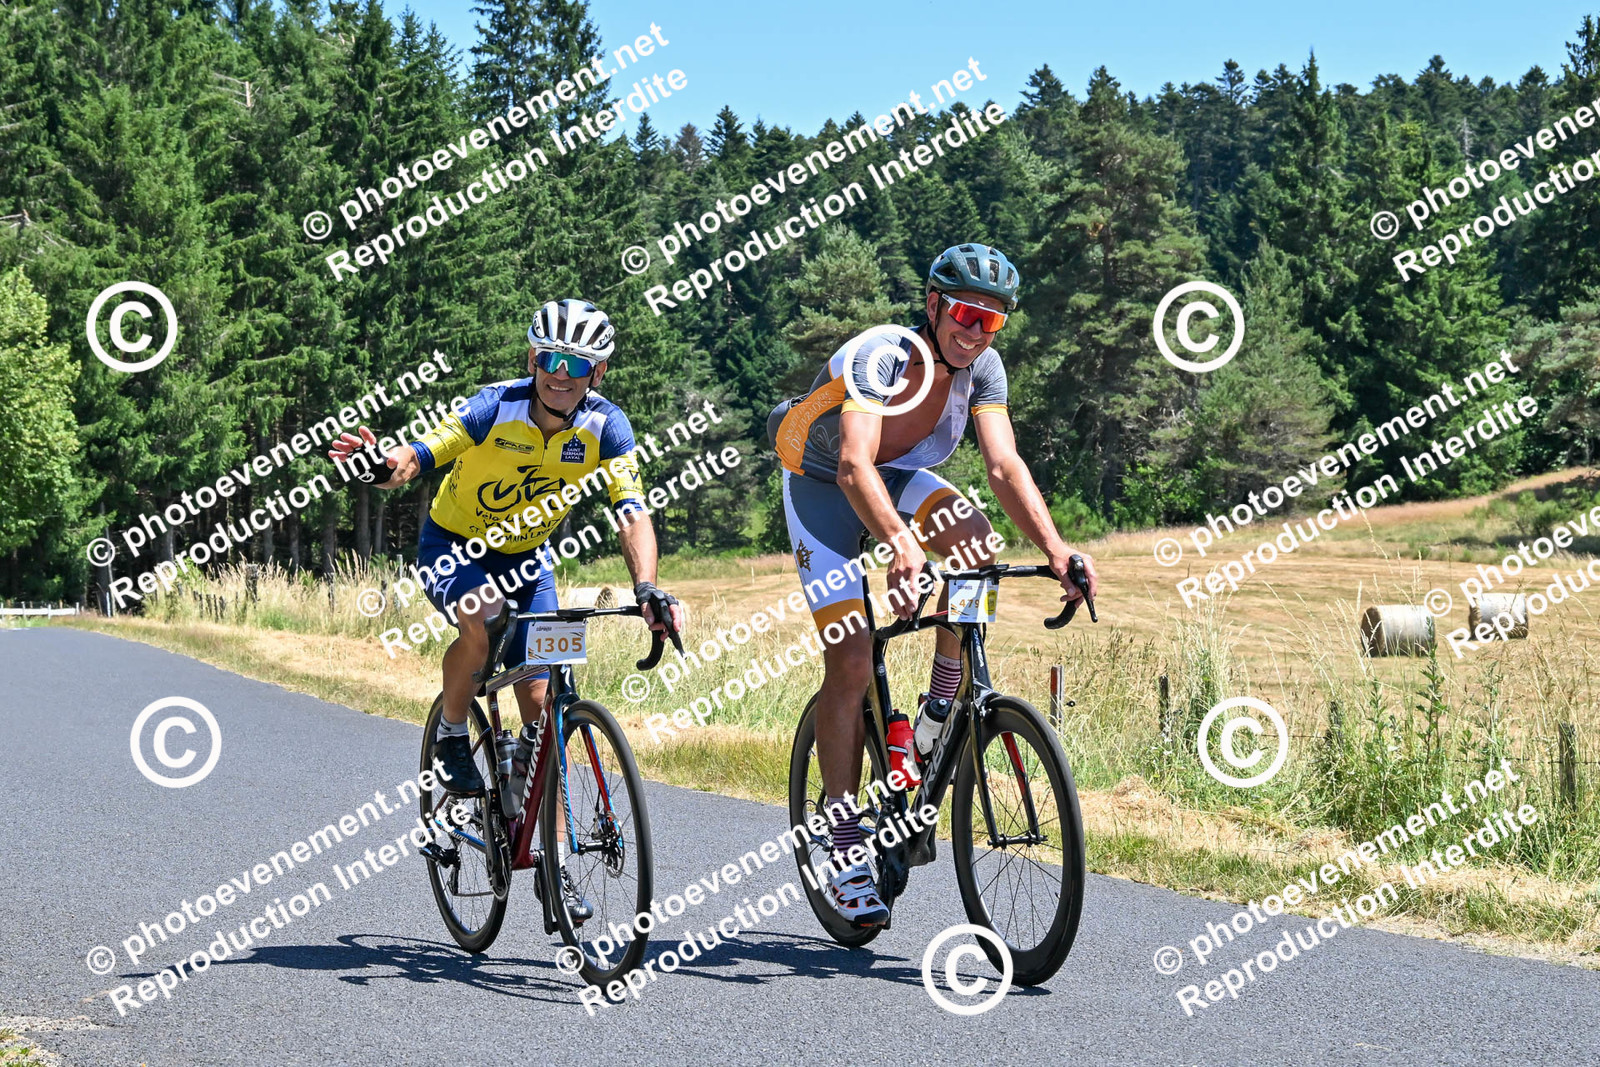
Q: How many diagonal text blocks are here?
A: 11